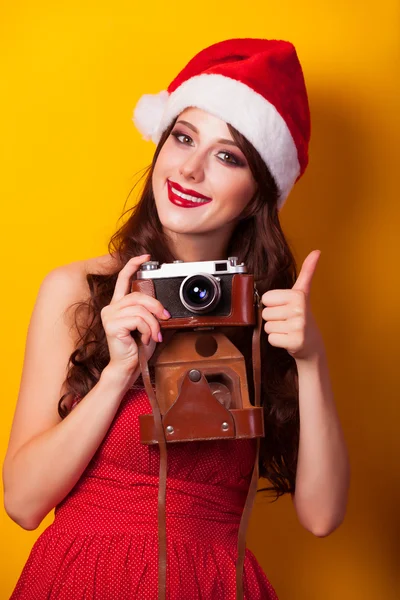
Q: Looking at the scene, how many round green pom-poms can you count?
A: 0